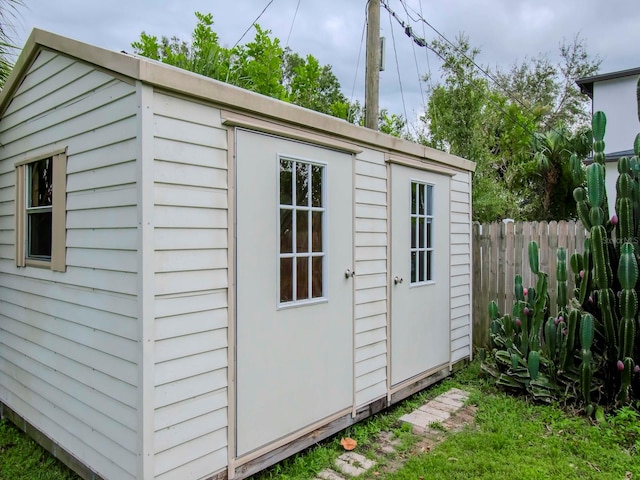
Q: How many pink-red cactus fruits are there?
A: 12